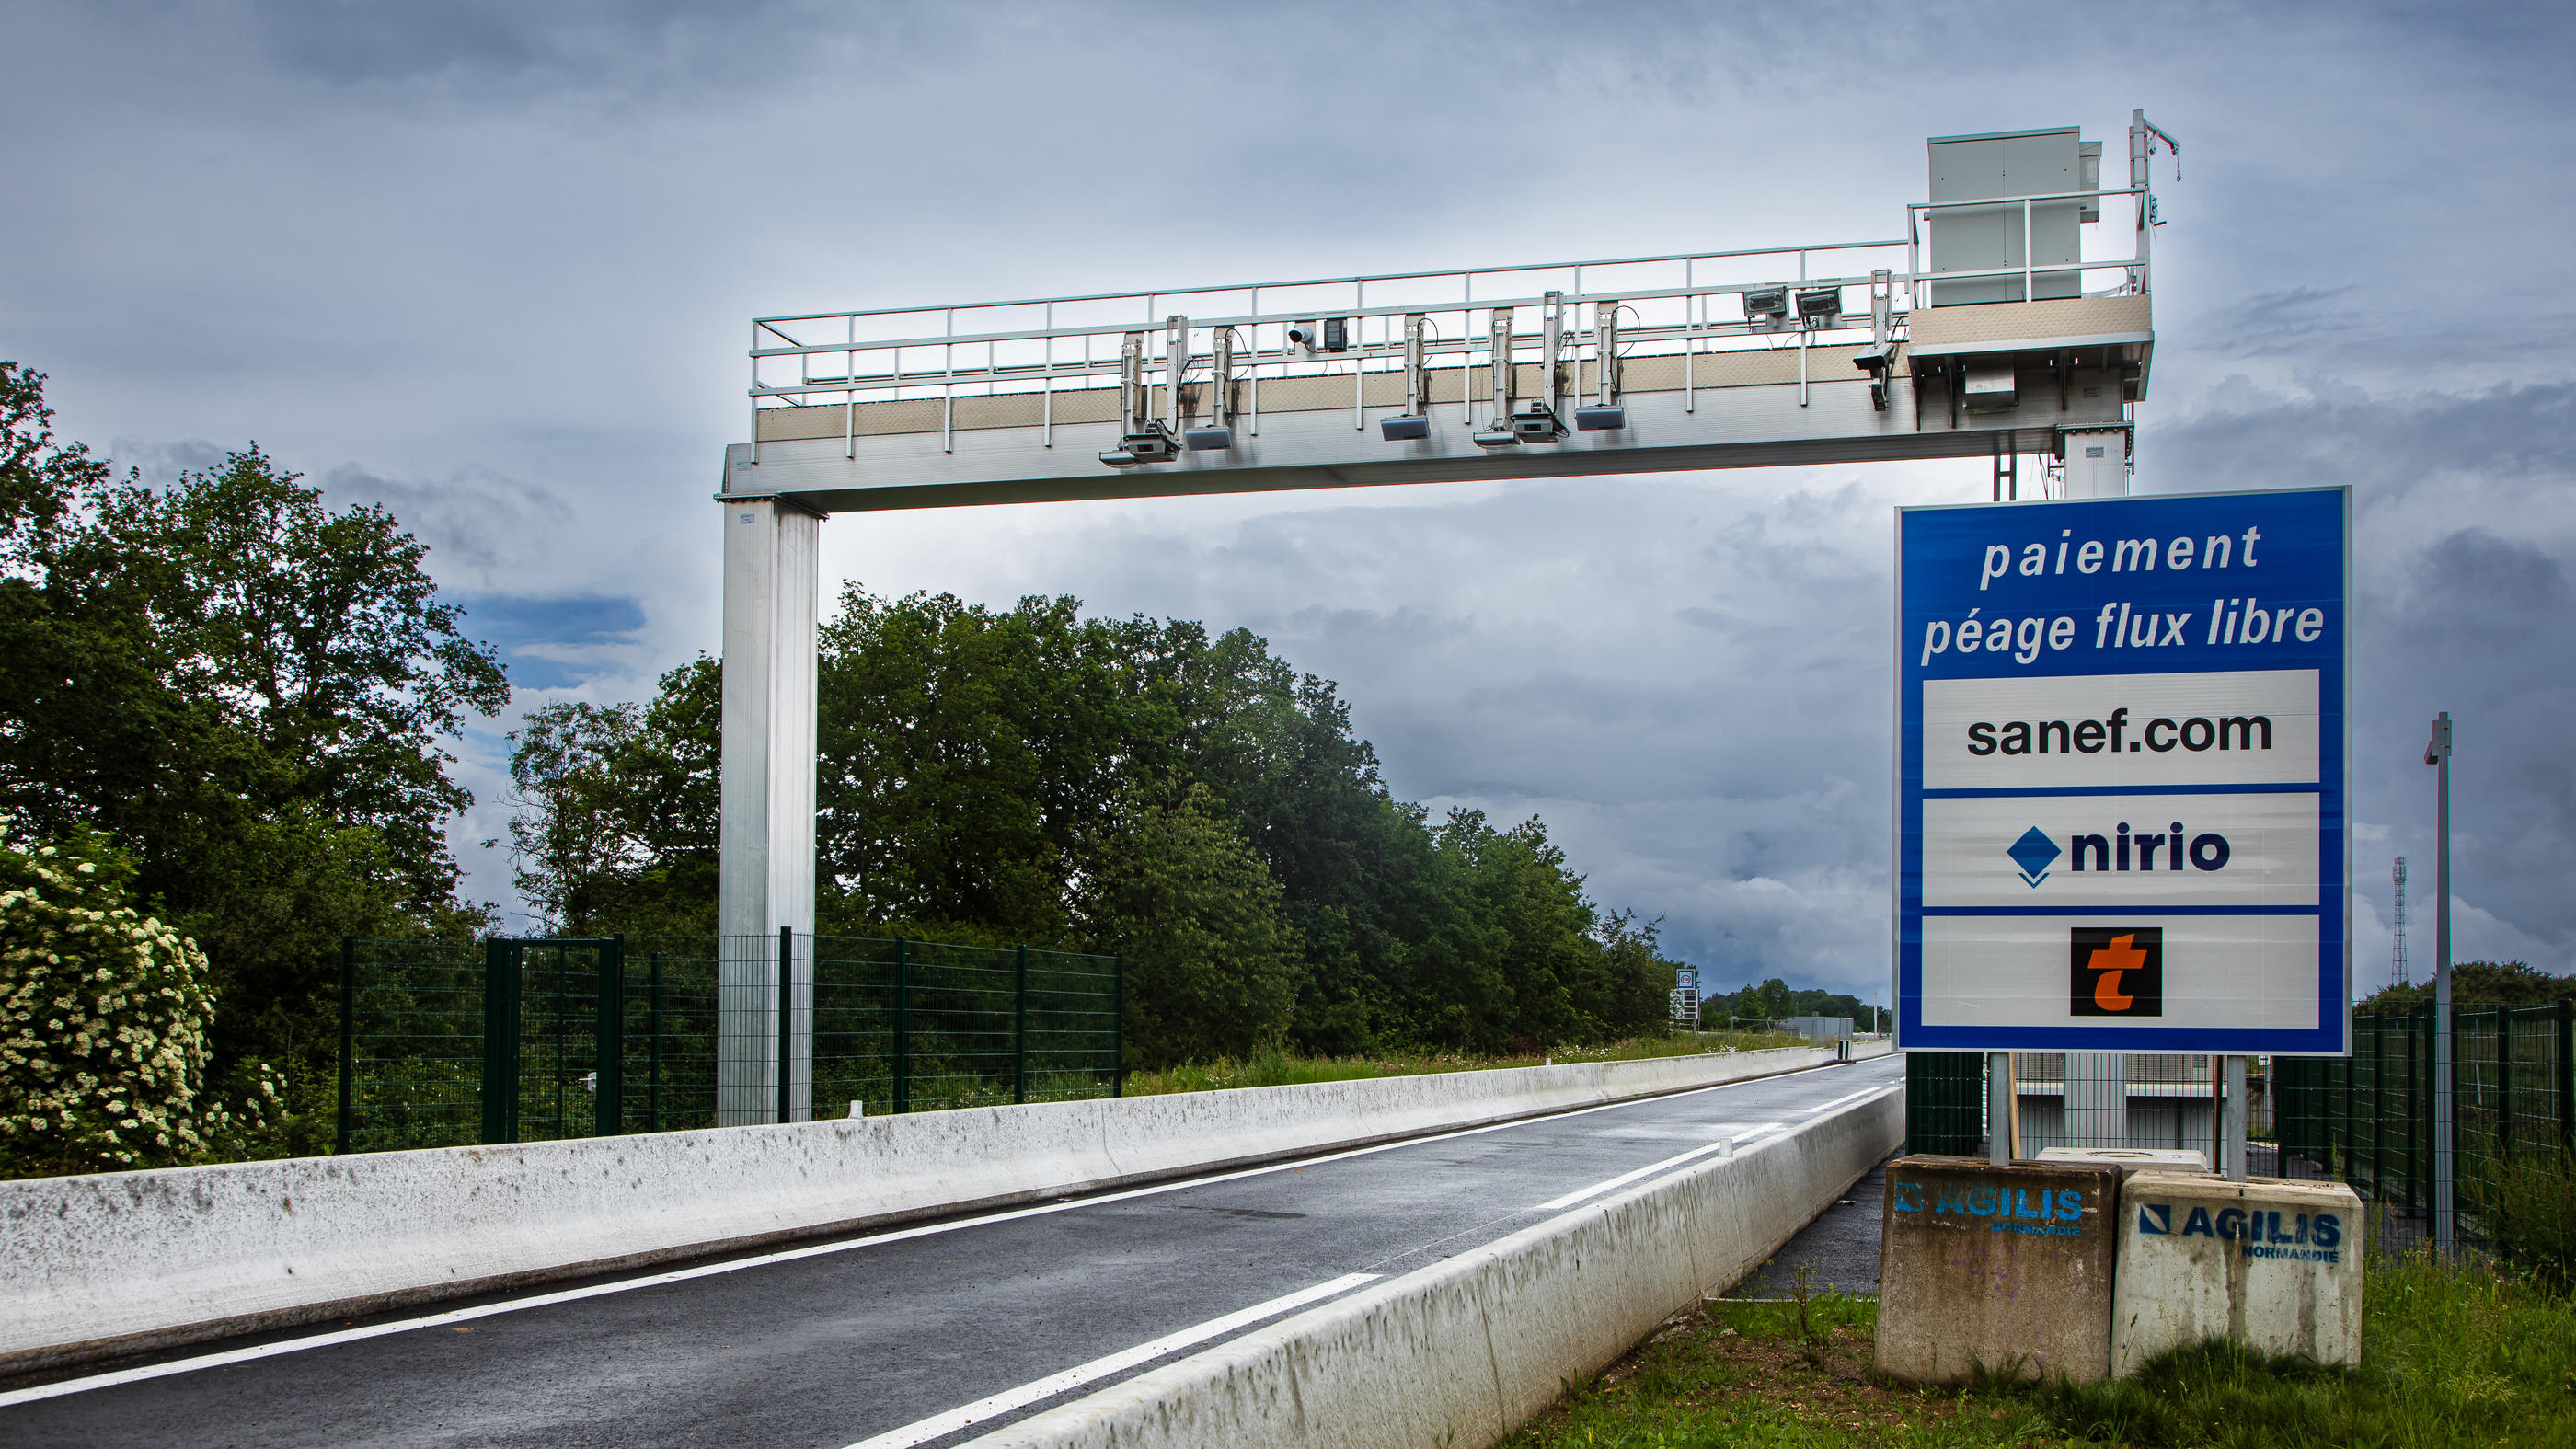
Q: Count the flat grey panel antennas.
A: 3